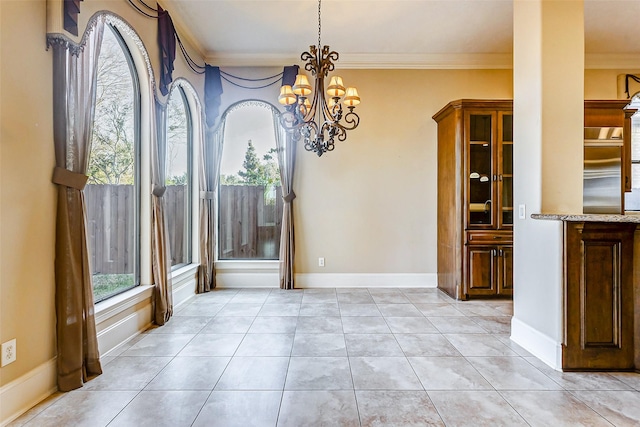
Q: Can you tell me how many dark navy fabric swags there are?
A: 4